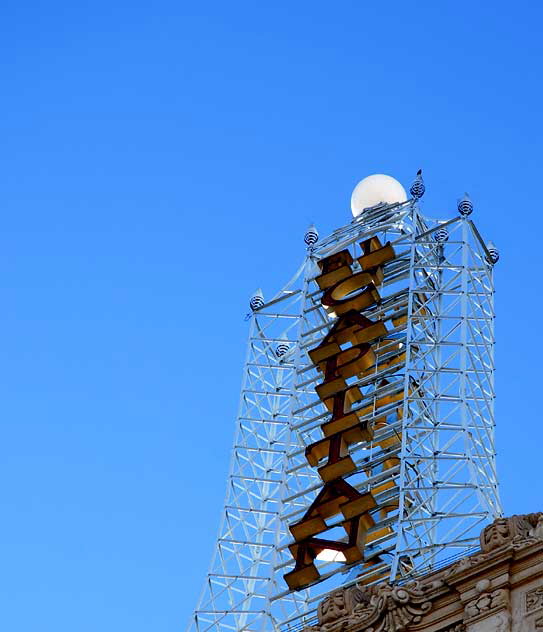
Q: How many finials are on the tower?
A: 7